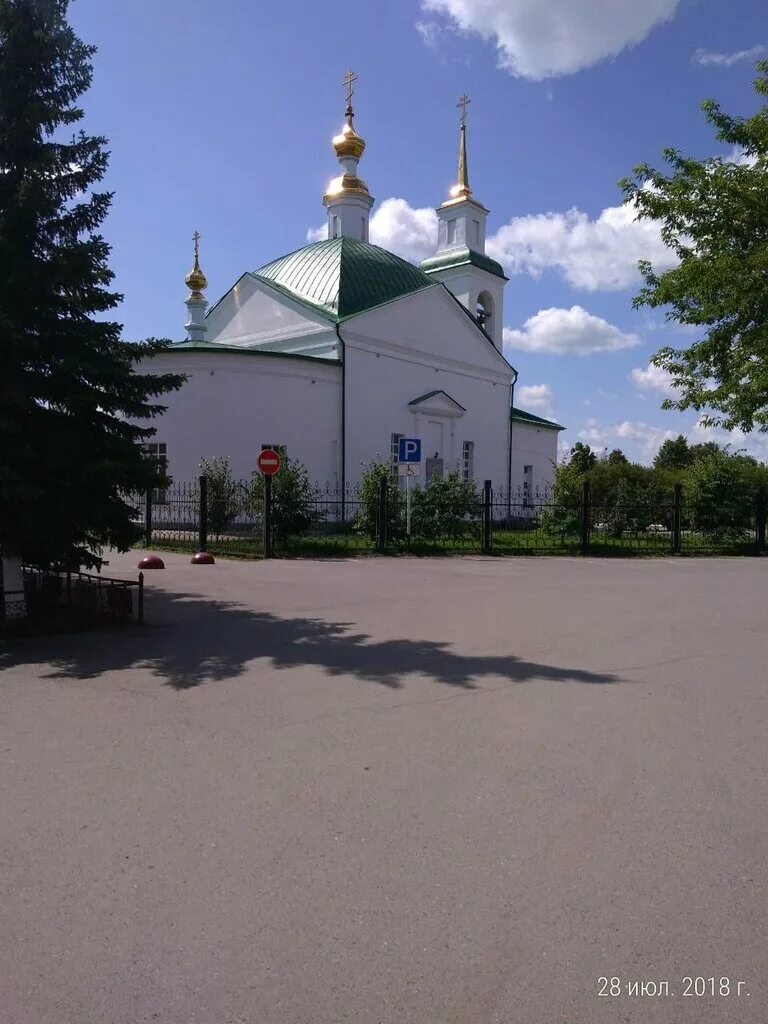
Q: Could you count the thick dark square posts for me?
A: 8